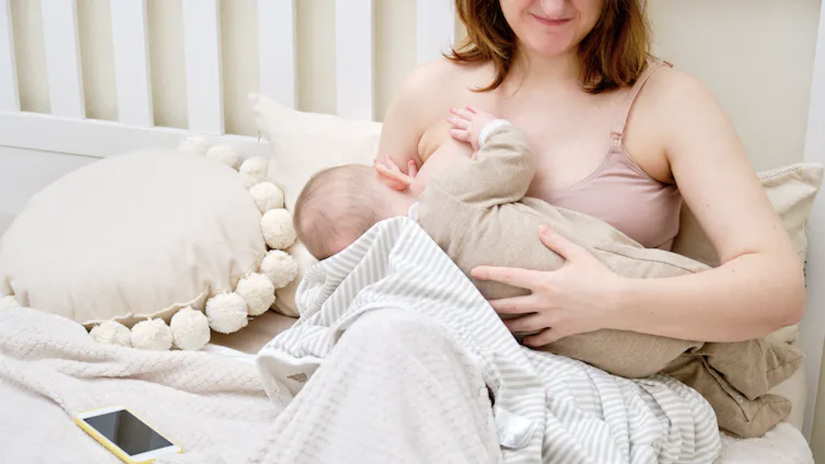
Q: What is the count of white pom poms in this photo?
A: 12